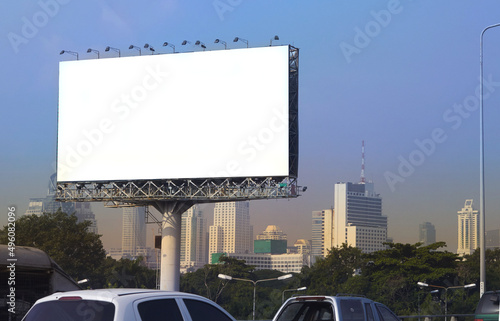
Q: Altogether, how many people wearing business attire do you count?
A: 0